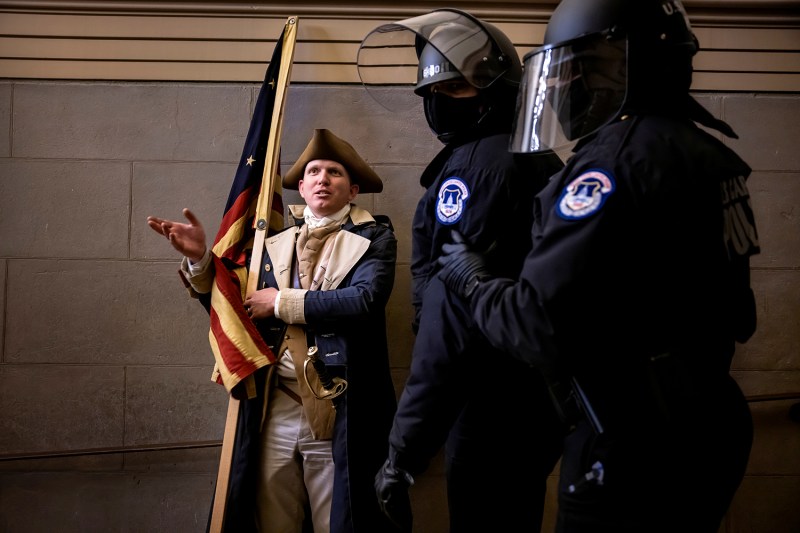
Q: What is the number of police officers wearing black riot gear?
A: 2